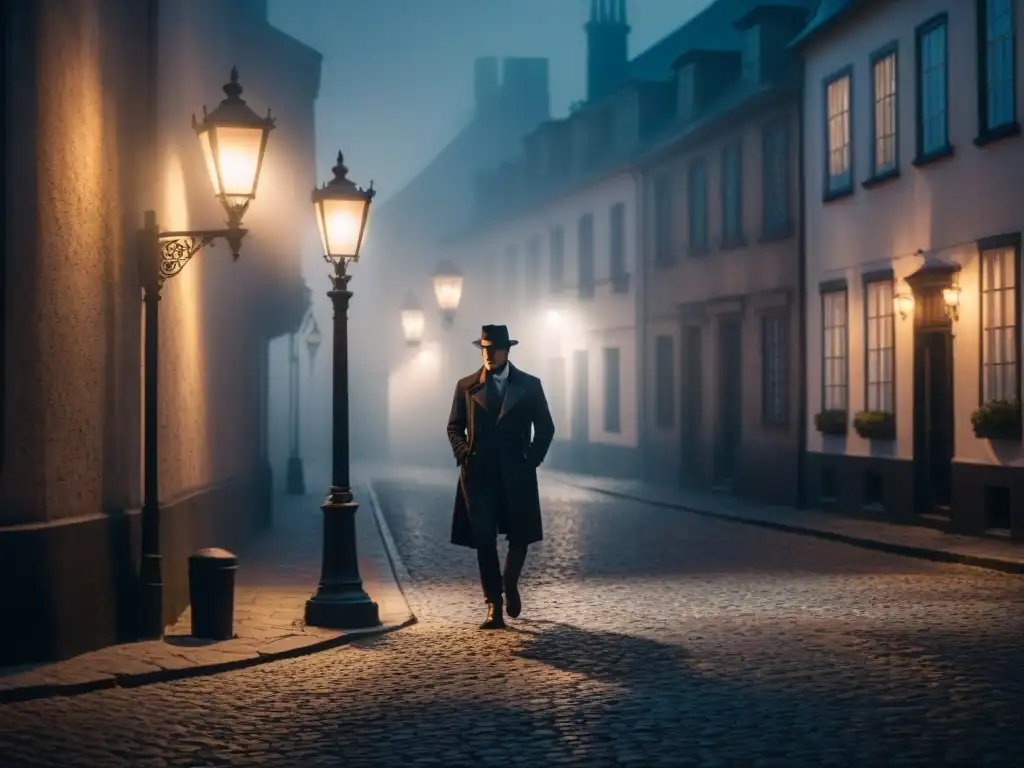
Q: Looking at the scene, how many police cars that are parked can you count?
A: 0